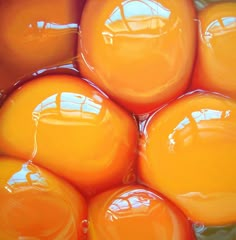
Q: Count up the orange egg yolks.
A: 7